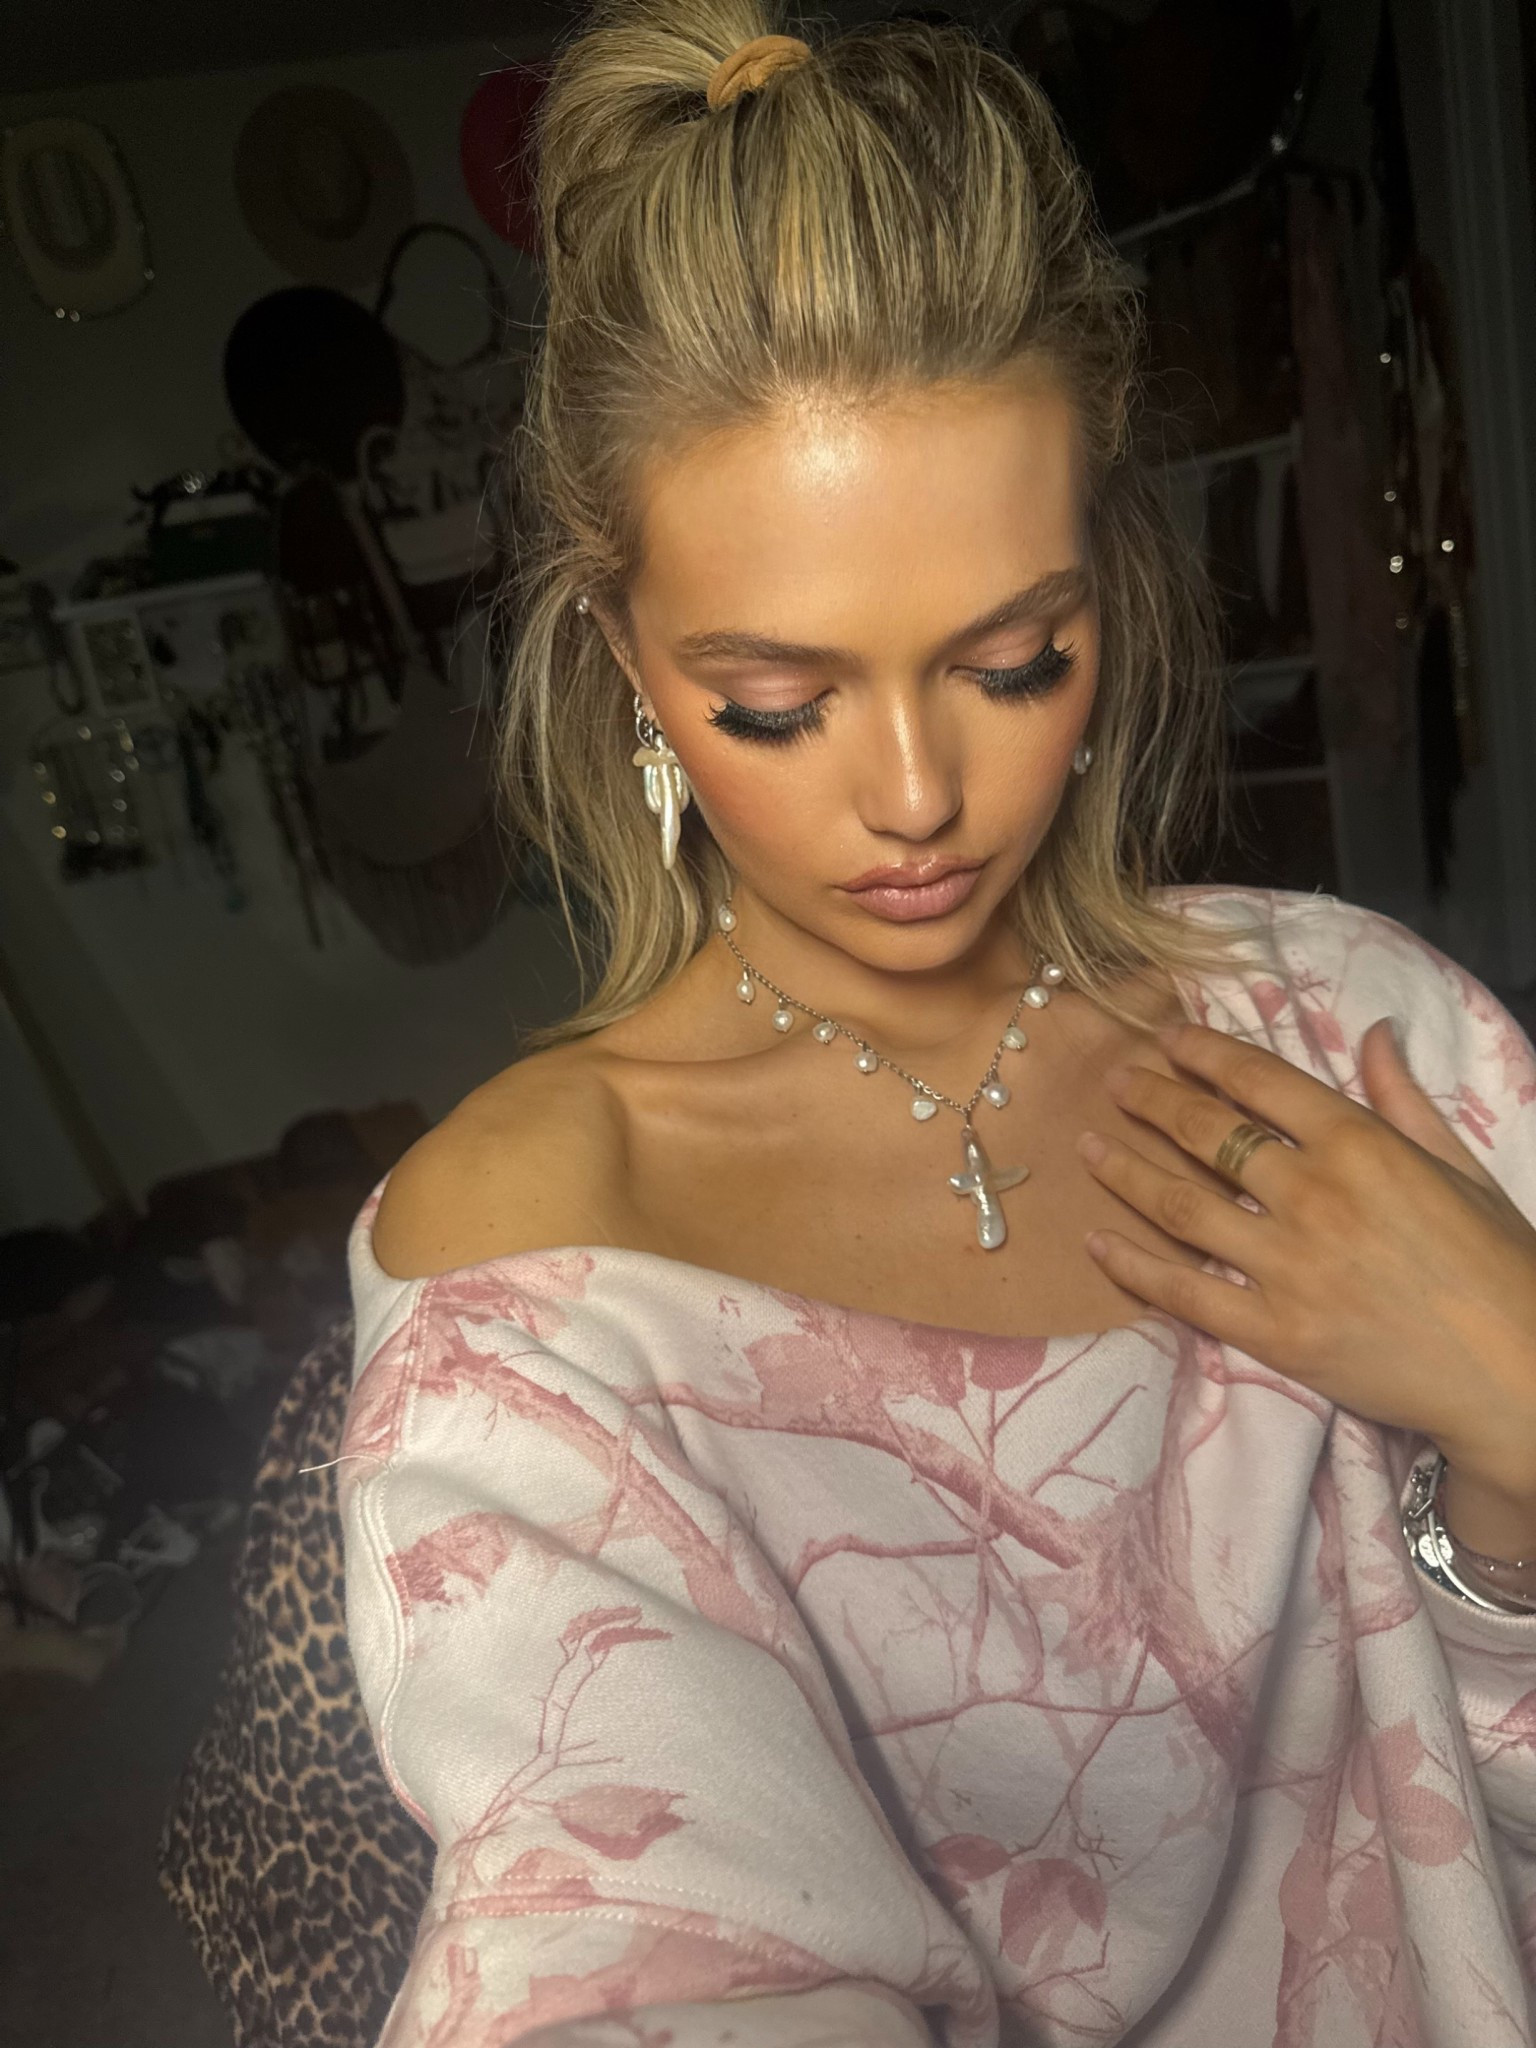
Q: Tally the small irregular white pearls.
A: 10